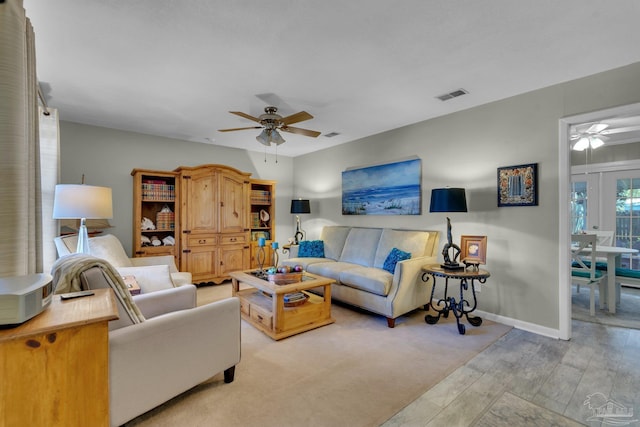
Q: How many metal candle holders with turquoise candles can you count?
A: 2